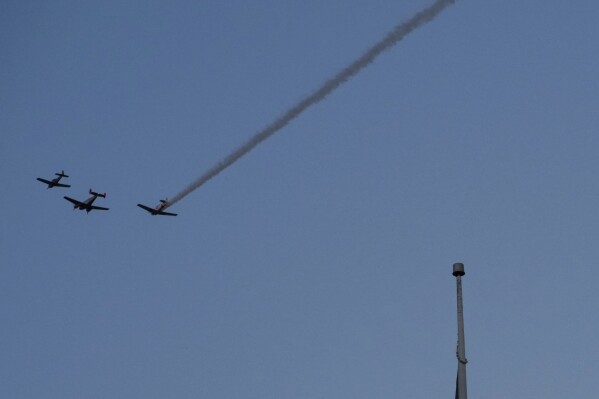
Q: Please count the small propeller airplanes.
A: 3